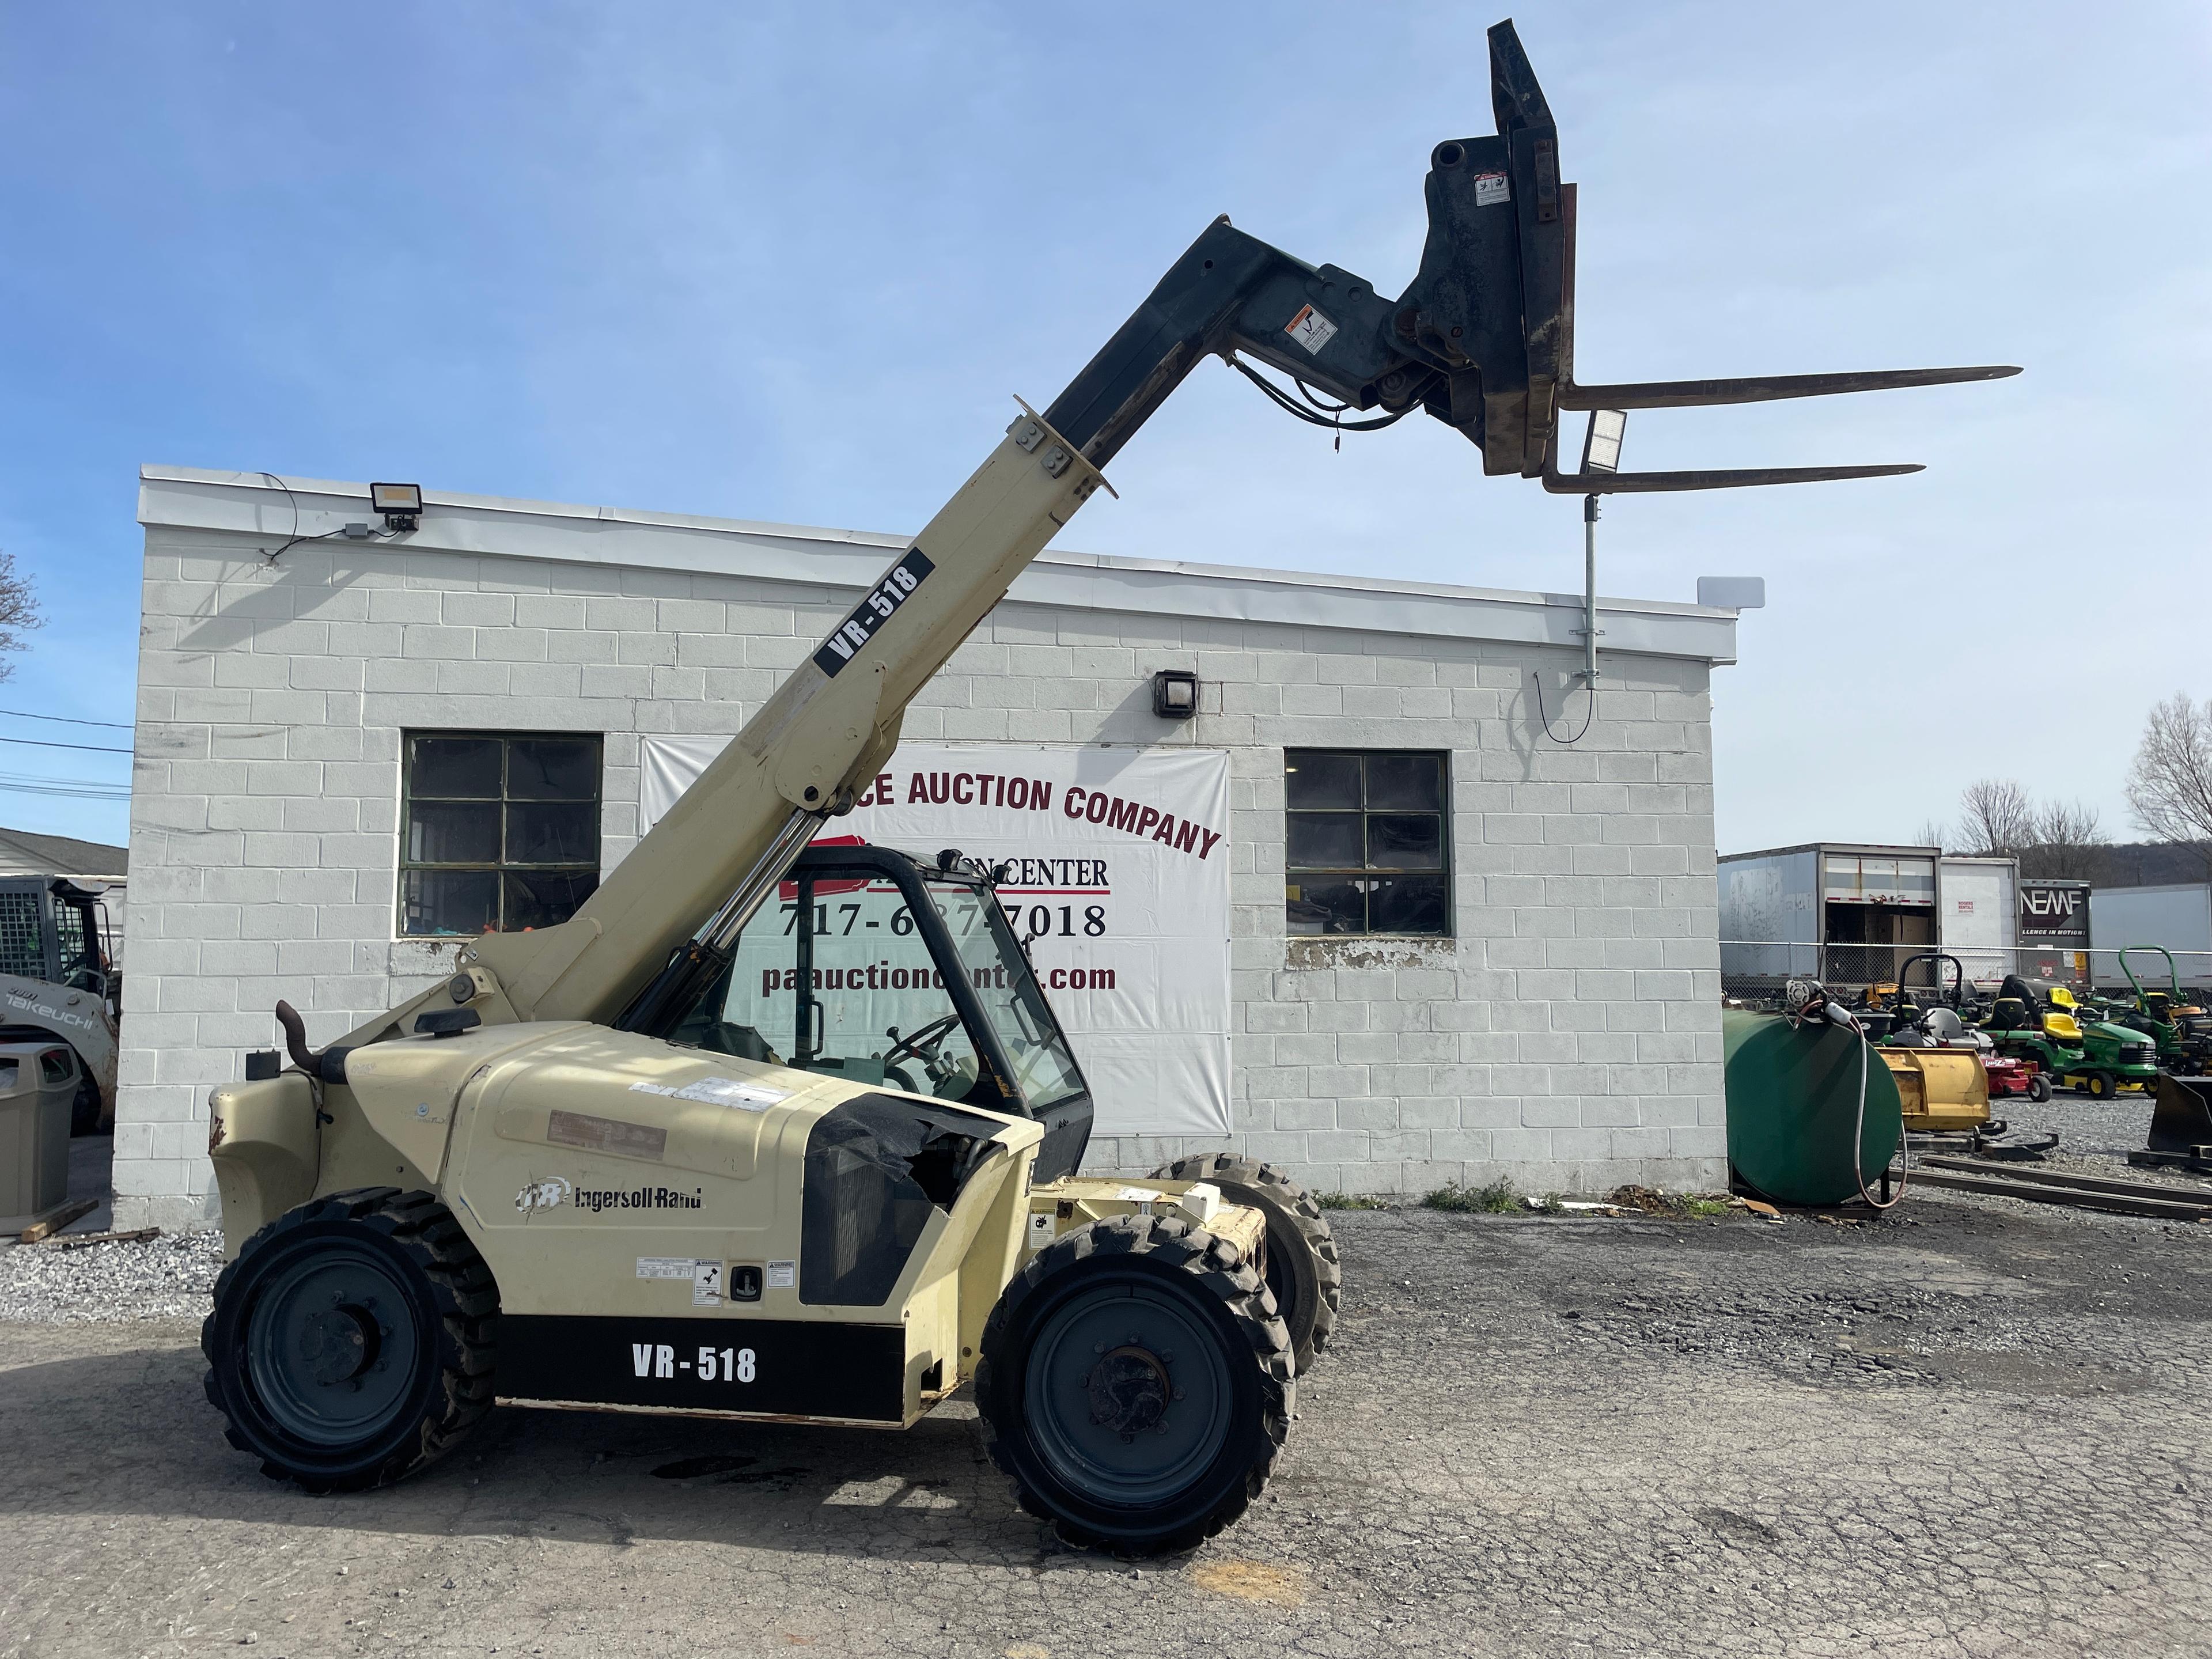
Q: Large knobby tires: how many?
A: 3